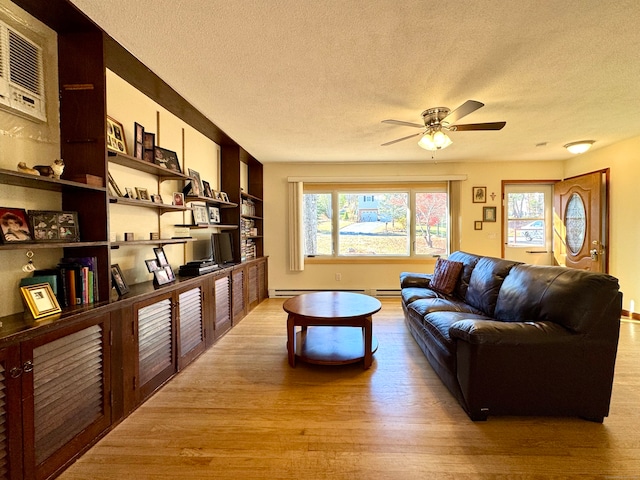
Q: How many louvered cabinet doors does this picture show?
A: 8